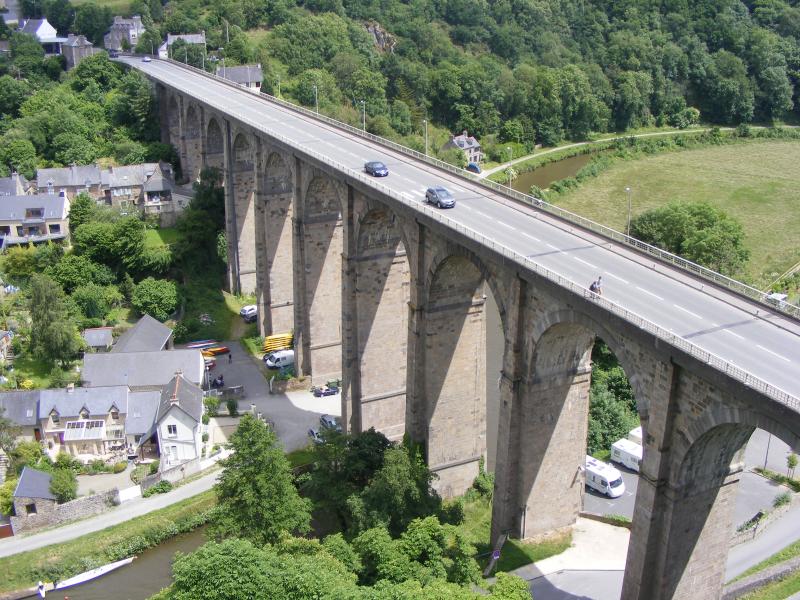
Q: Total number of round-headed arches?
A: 10